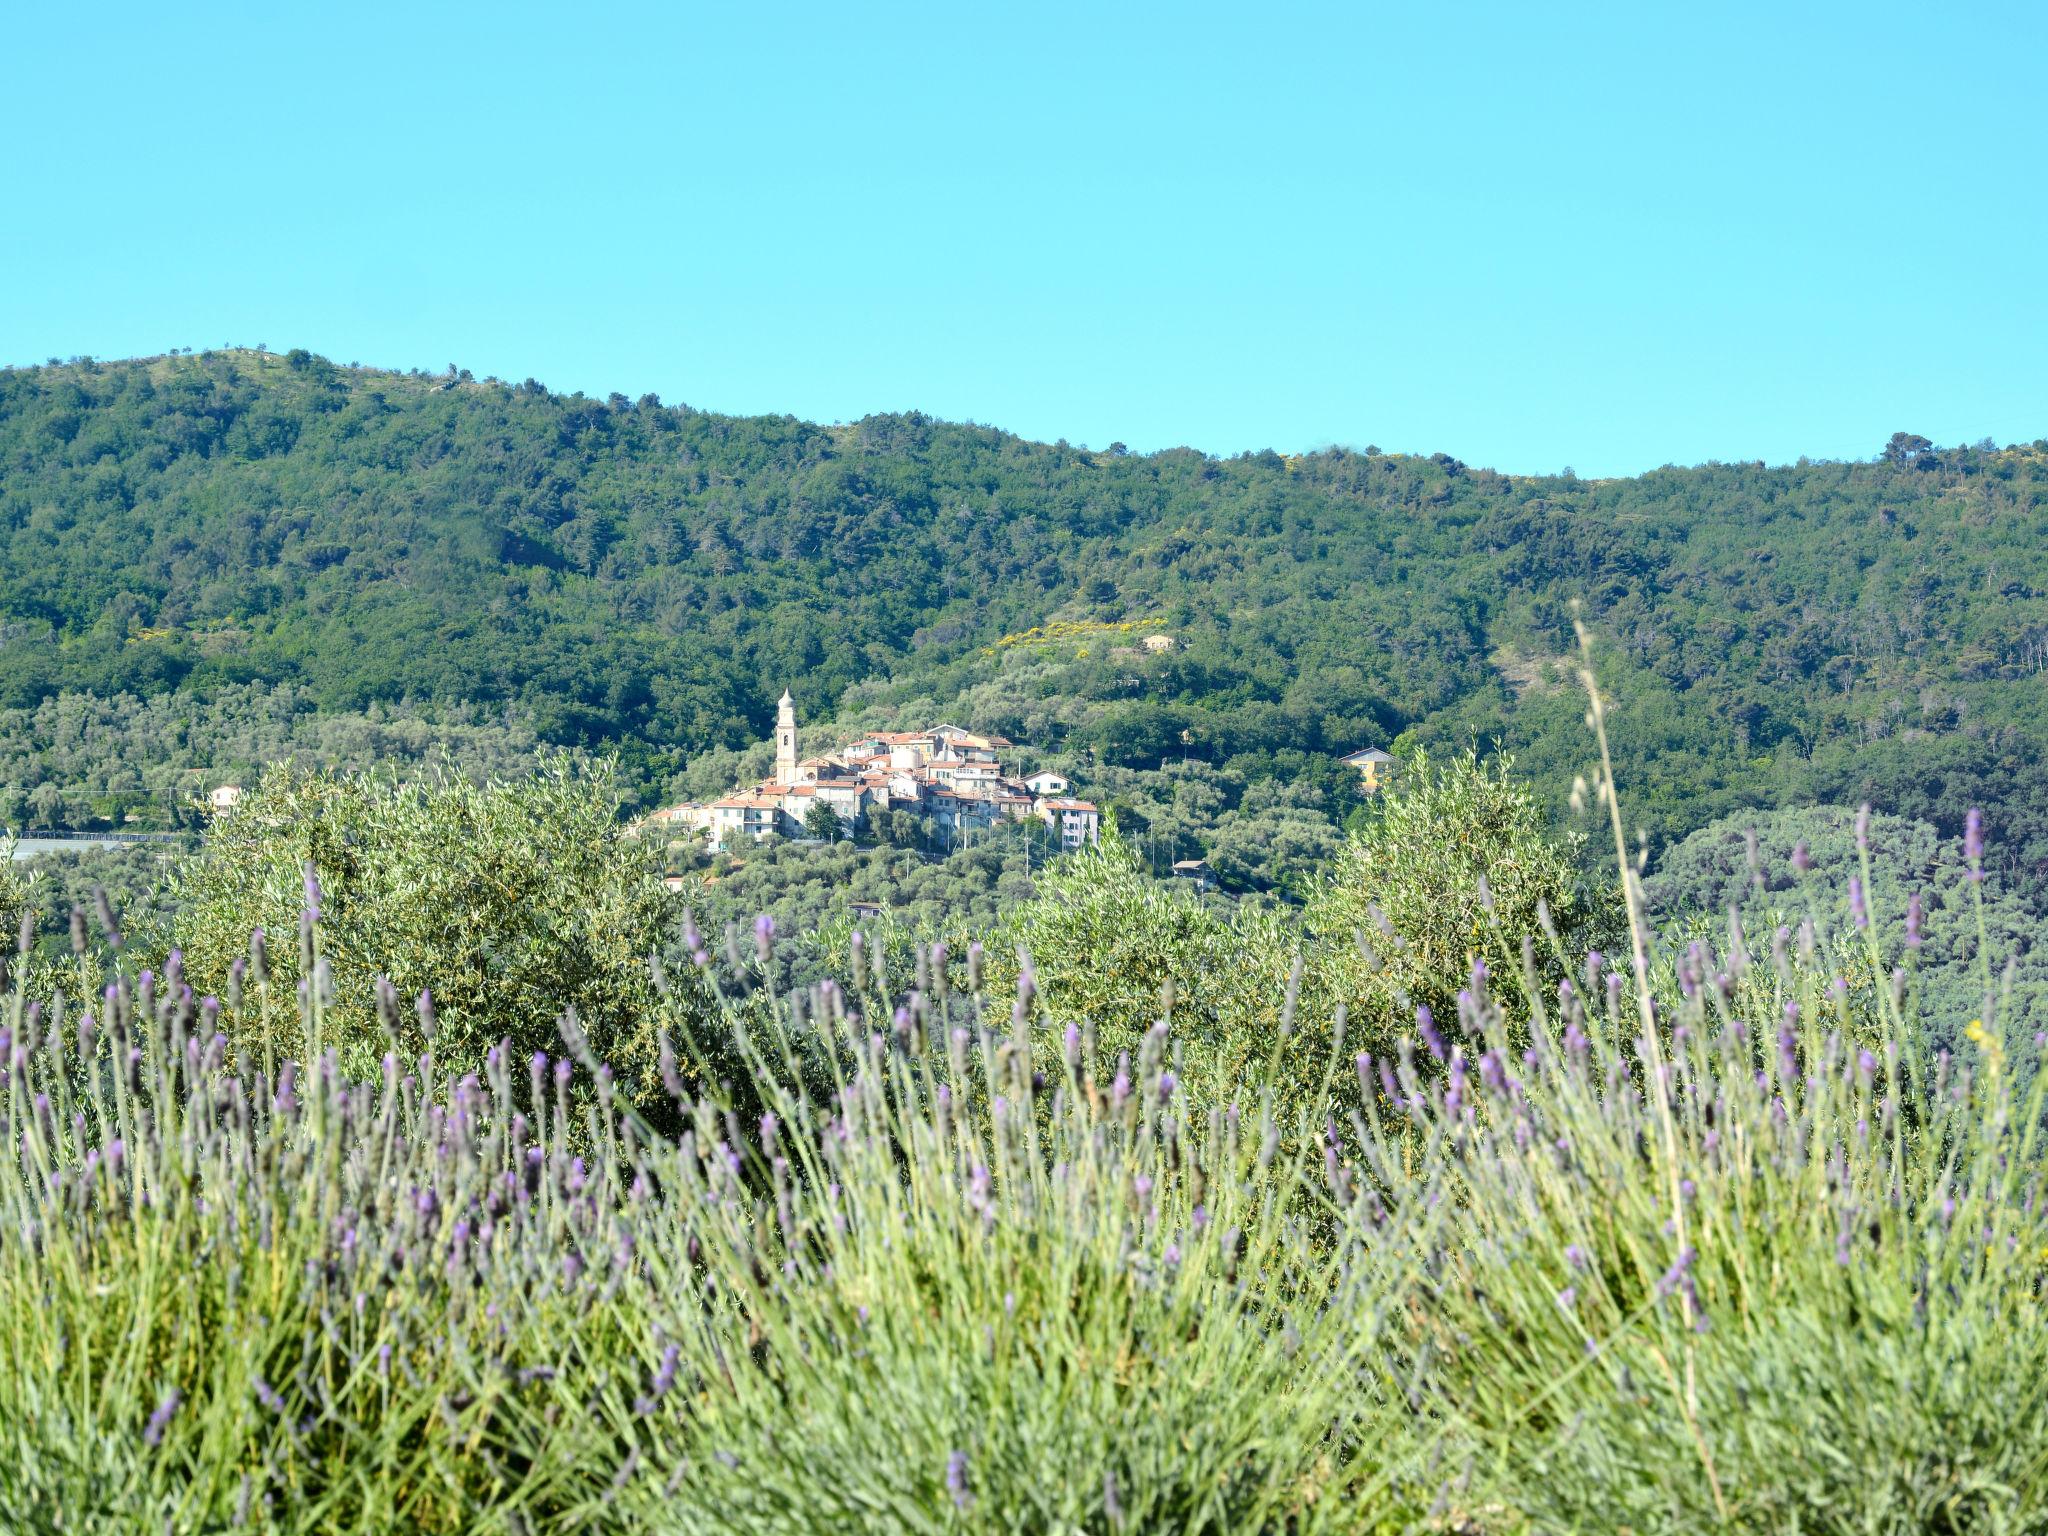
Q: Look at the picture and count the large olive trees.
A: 3